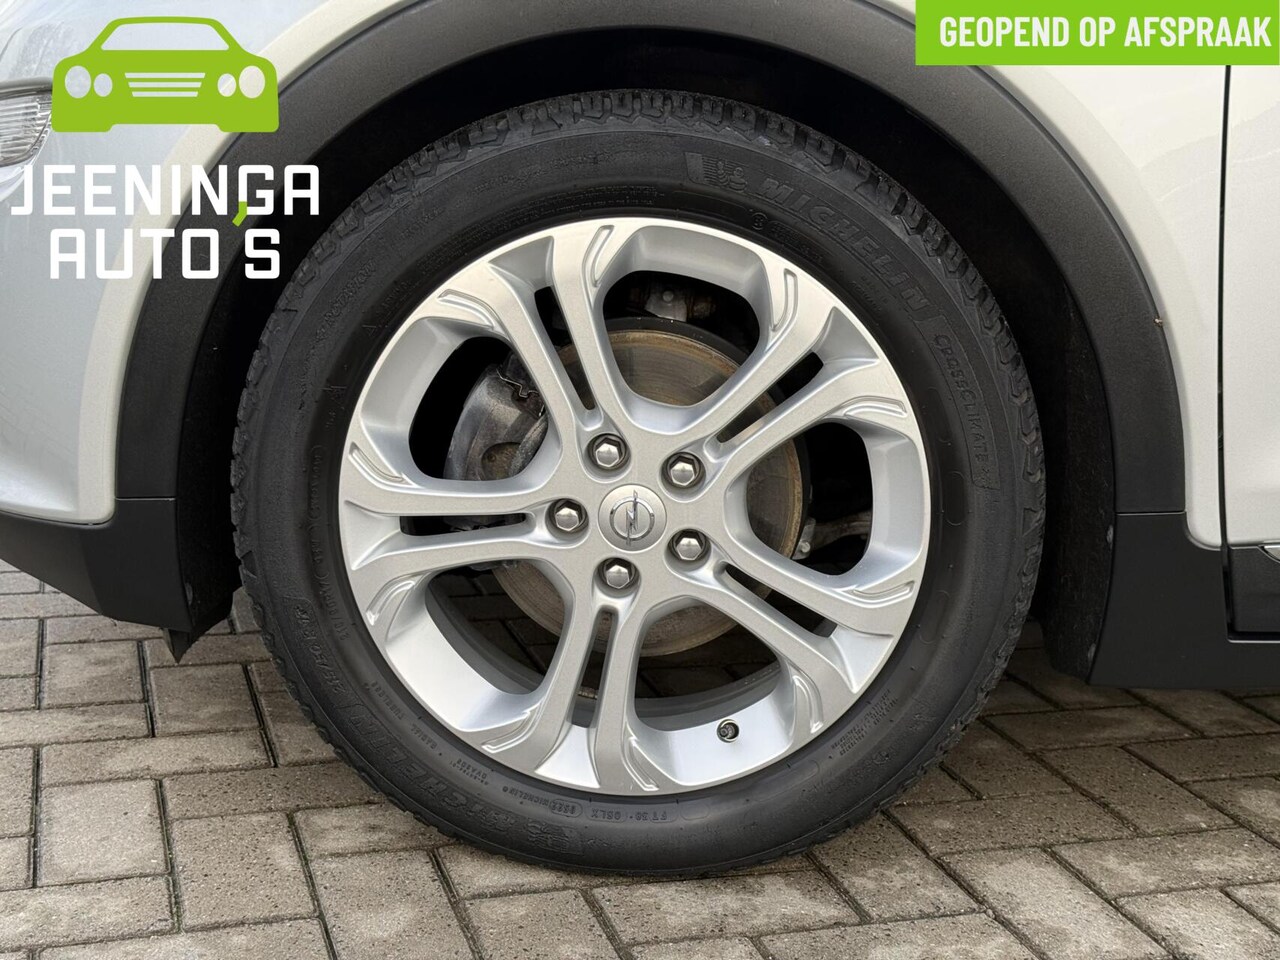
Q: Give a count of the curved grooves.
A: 10